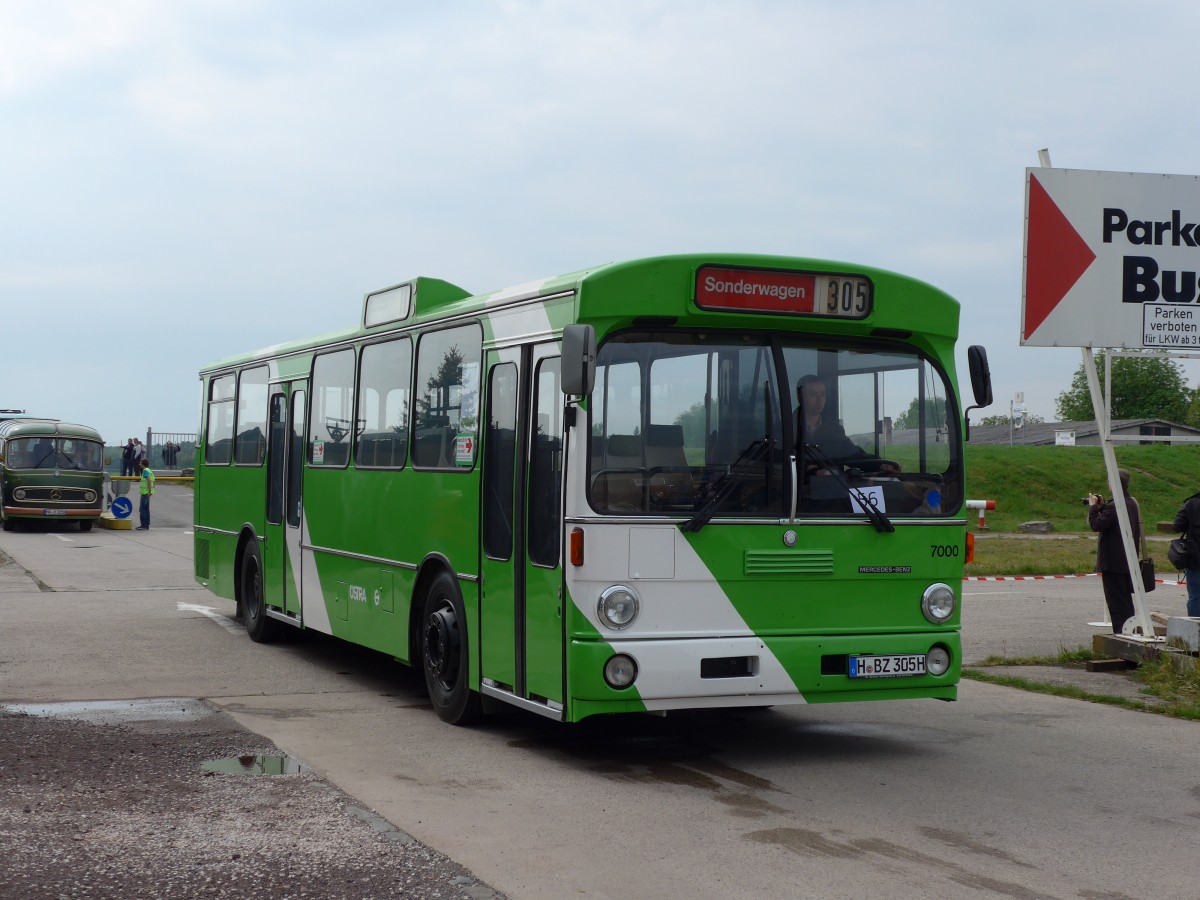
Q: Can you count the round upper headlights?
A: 2